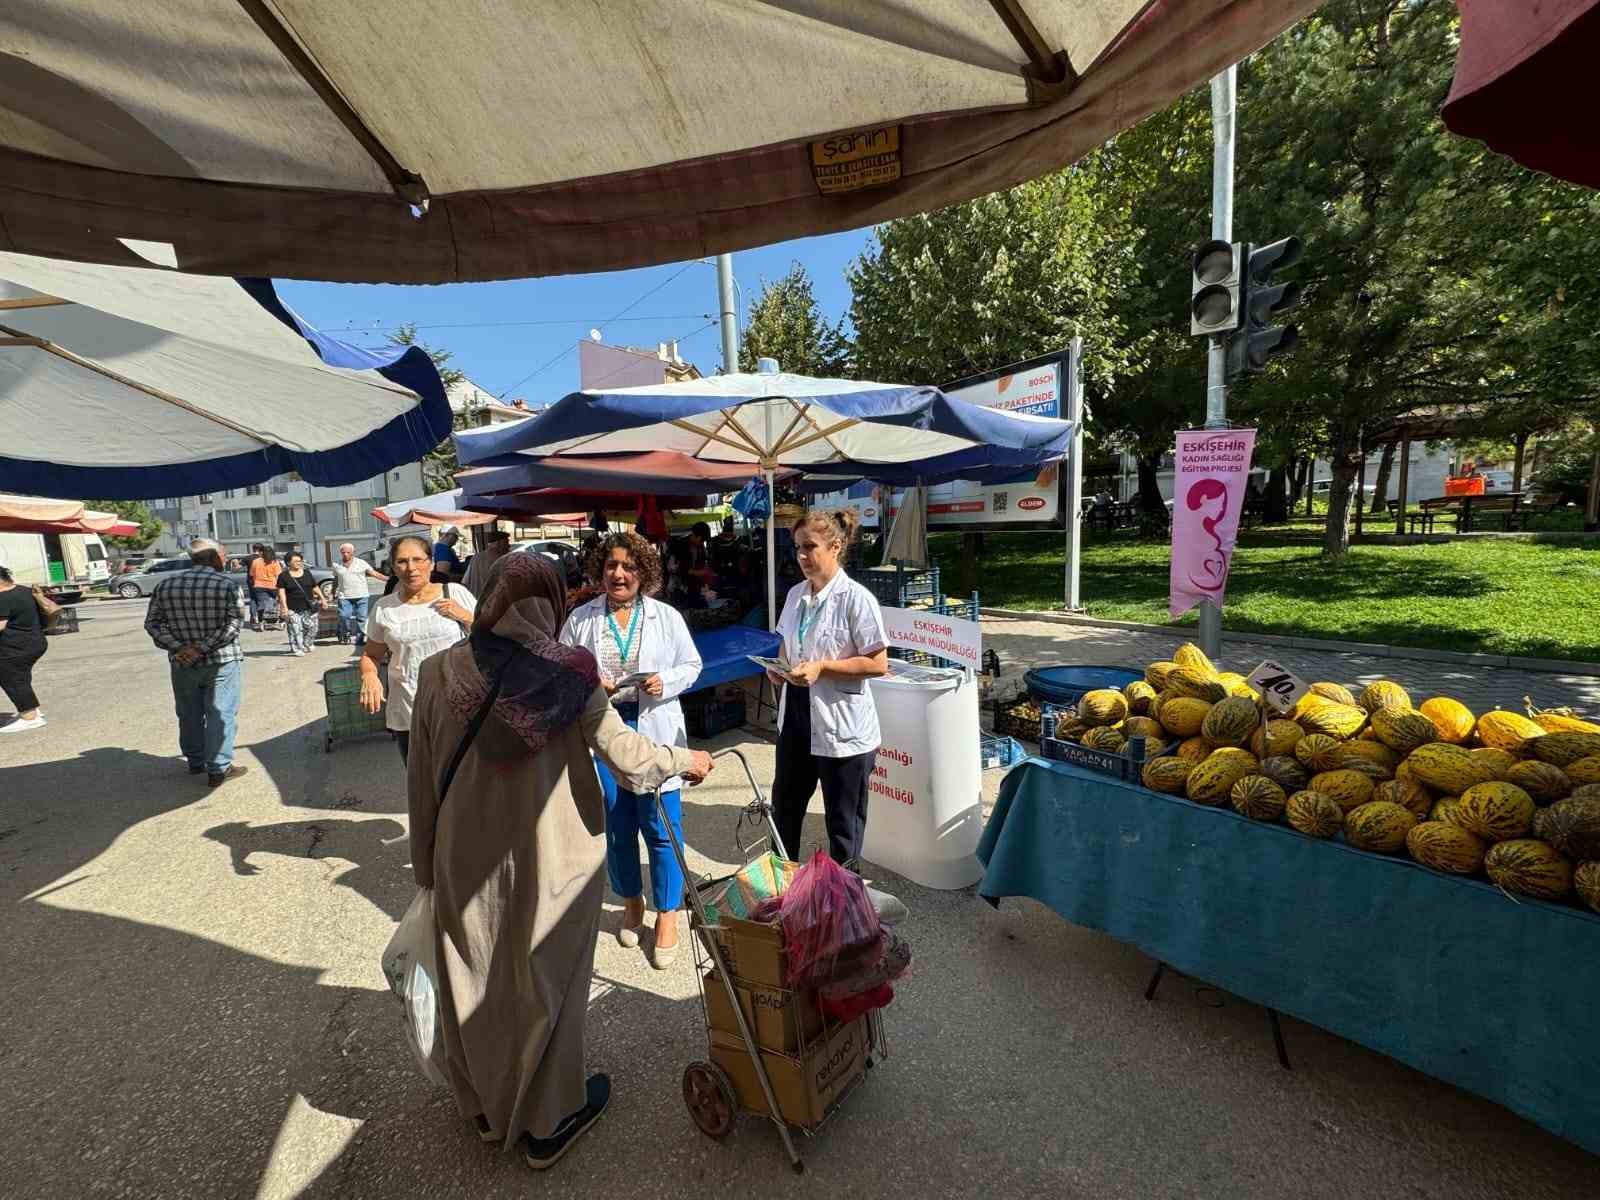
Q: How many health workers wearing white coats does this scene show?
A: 2